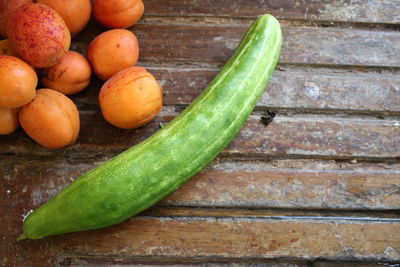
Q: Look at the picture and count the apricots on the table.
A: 11